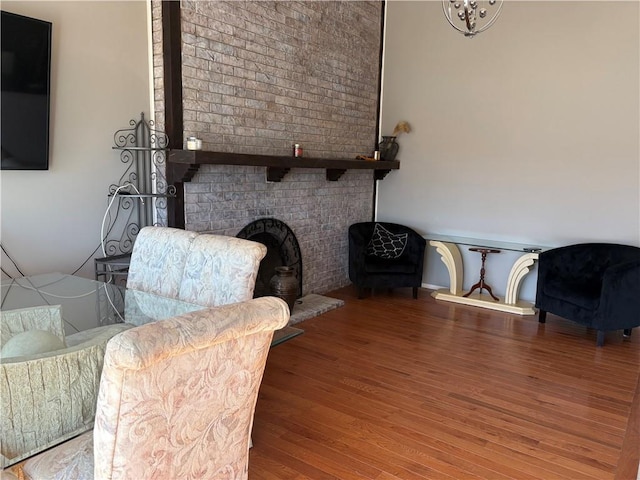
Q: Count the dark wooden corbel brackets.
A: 4